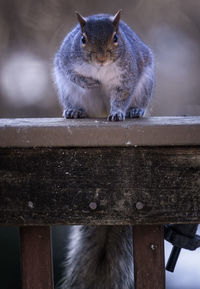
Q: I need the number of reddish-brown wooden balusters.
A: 2